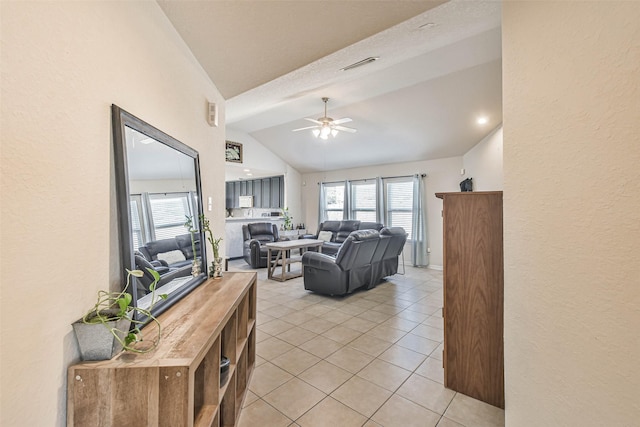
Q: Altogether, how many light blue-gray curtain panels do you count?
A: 4